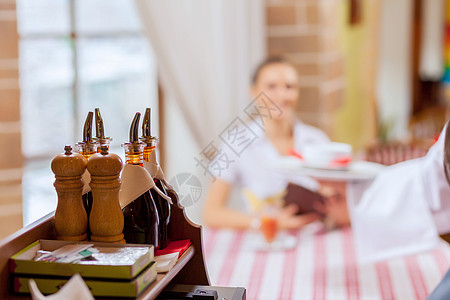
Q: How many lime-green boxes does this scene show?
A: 2